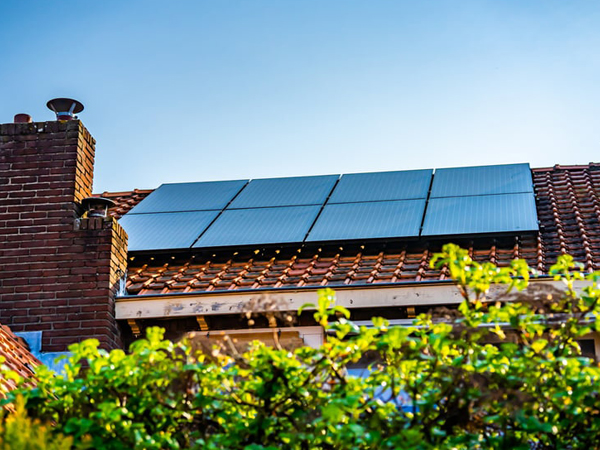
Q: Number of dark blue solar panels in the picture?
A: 8